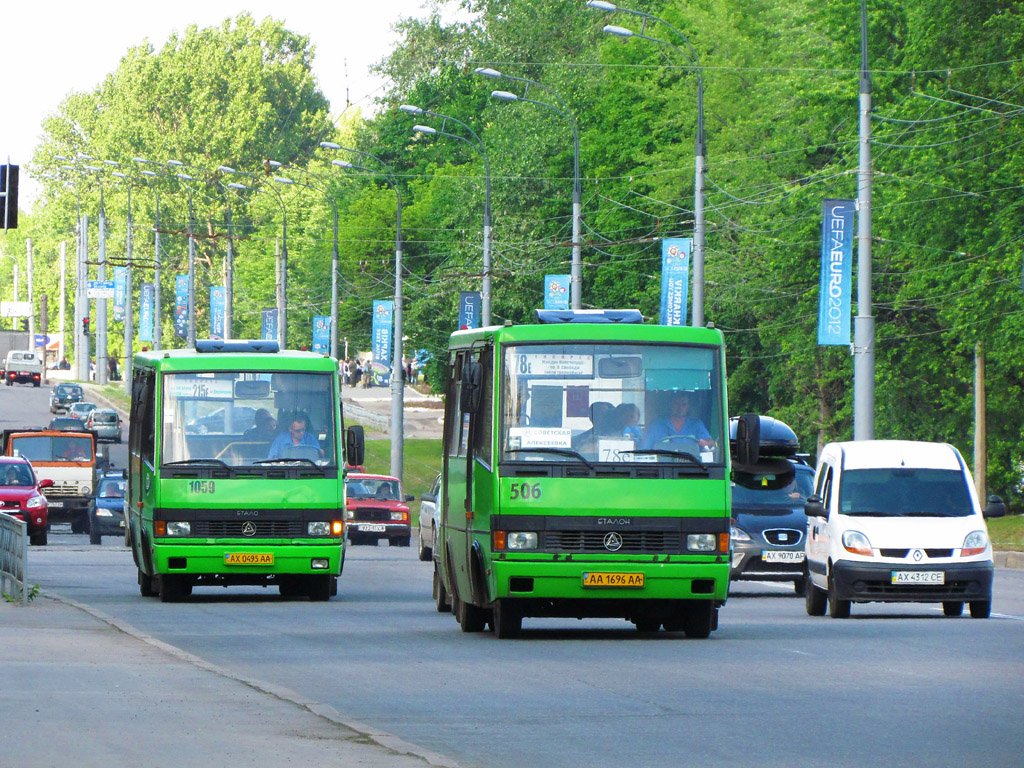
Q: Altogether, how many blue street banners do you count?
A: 11